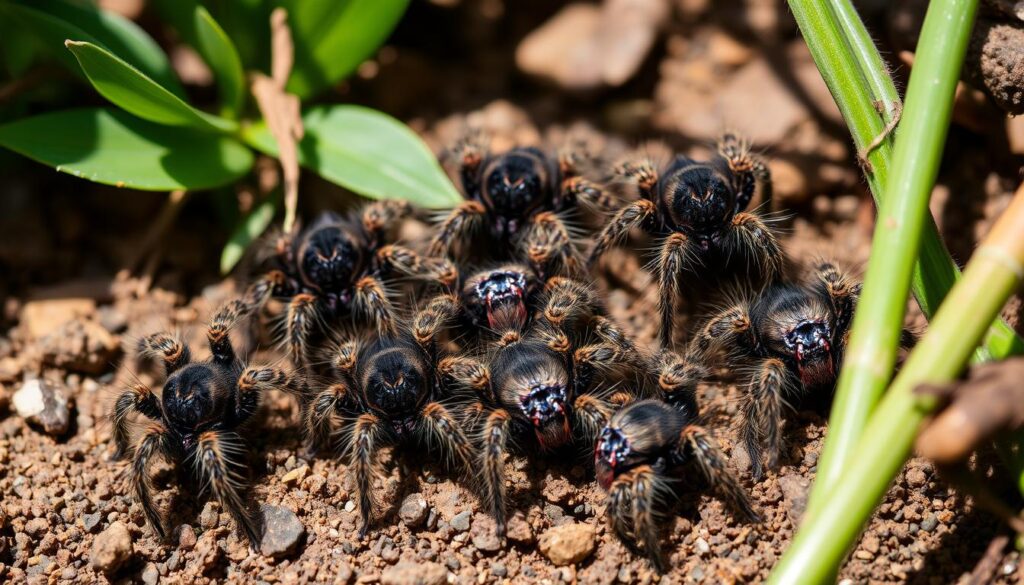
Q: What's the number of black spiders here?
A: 9